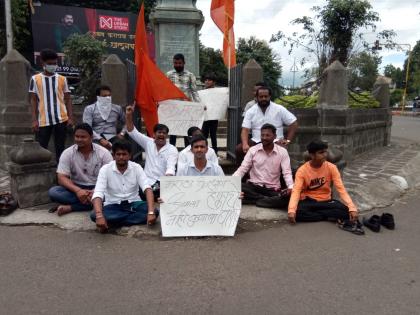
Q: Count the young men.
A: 13